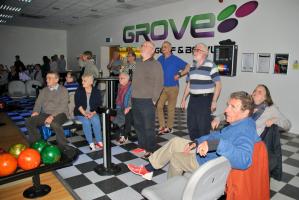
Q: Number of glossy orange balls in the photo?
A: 2